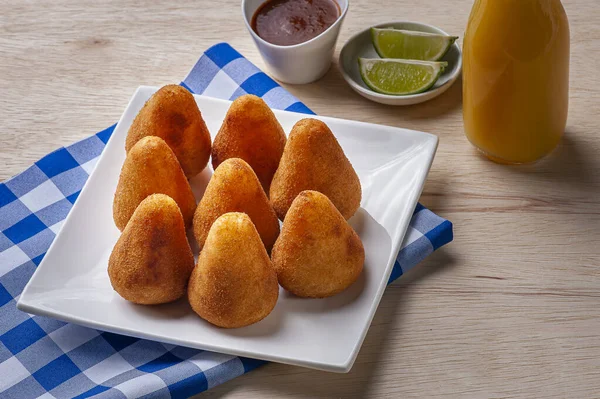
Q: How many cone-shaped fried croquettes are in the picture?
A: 8